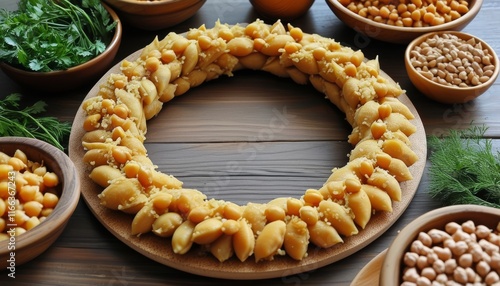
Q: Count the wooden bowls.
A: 7